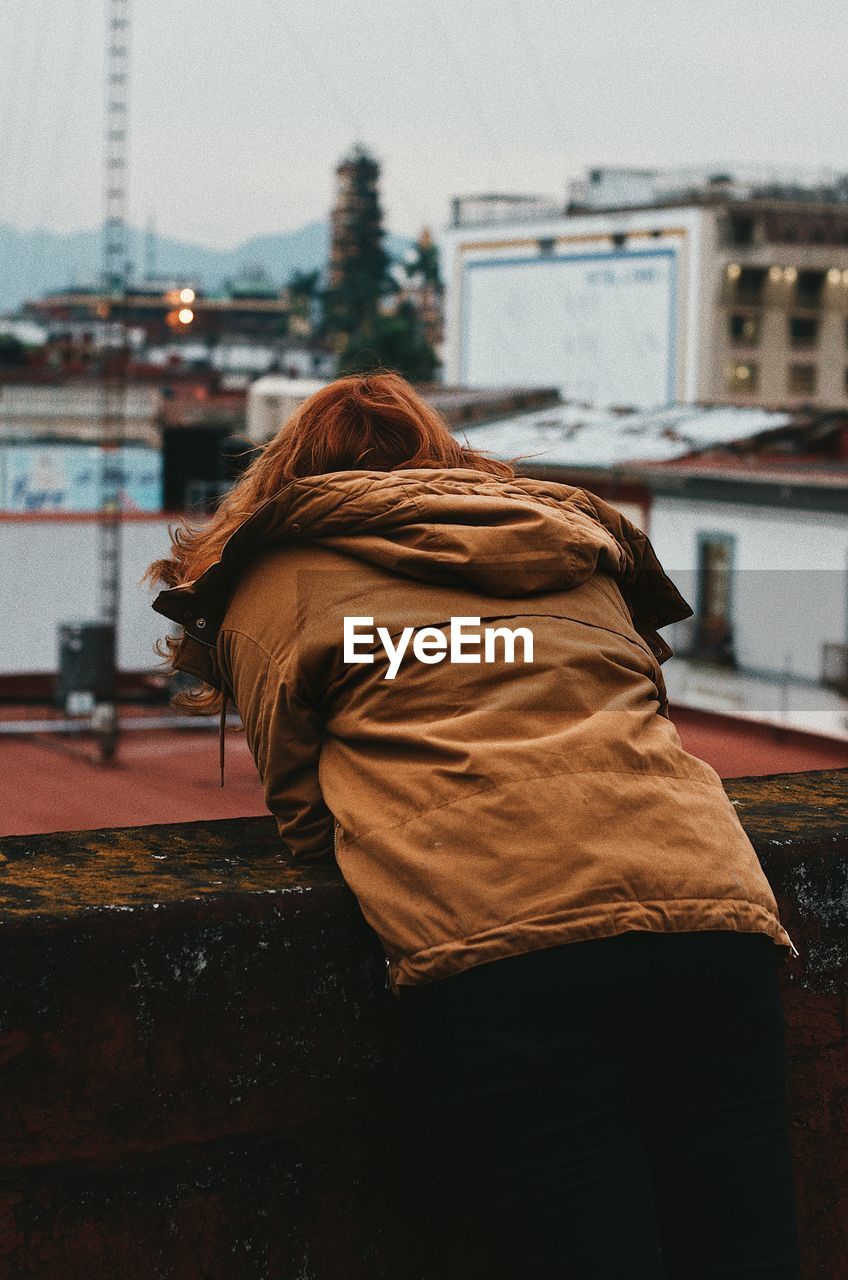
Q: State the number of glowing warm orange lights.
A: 2